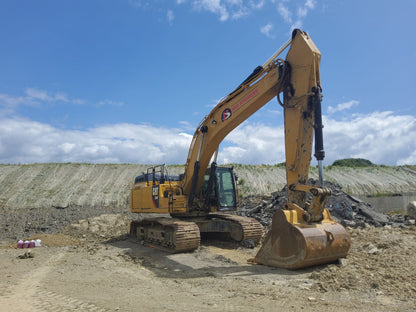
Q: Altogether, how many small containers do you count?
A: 4